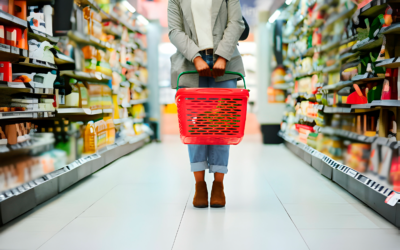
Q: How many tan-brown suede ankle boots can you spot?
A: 2